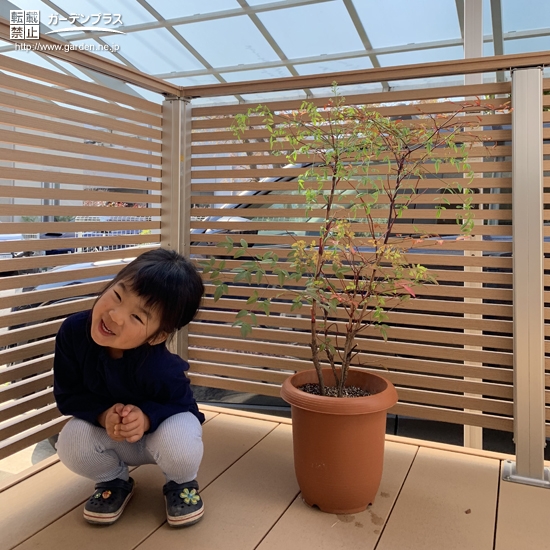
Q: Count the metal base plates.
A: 1